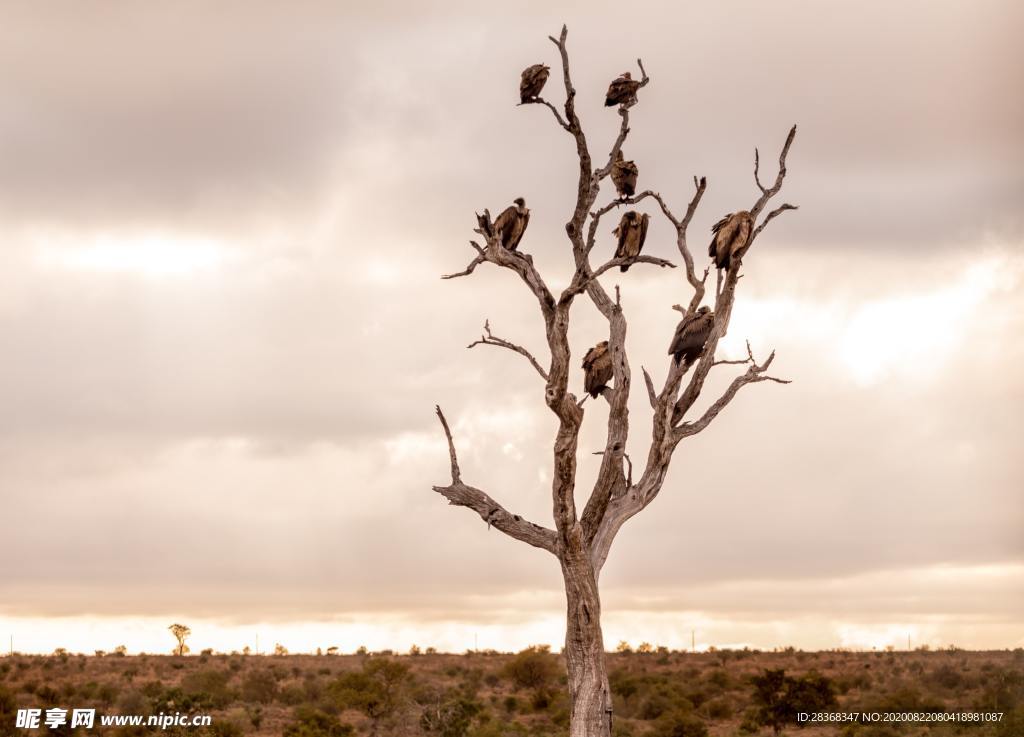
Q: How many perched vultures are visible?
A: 8